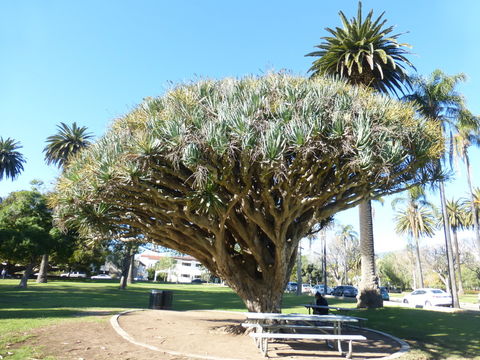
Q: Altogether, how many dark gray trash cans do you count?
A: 2